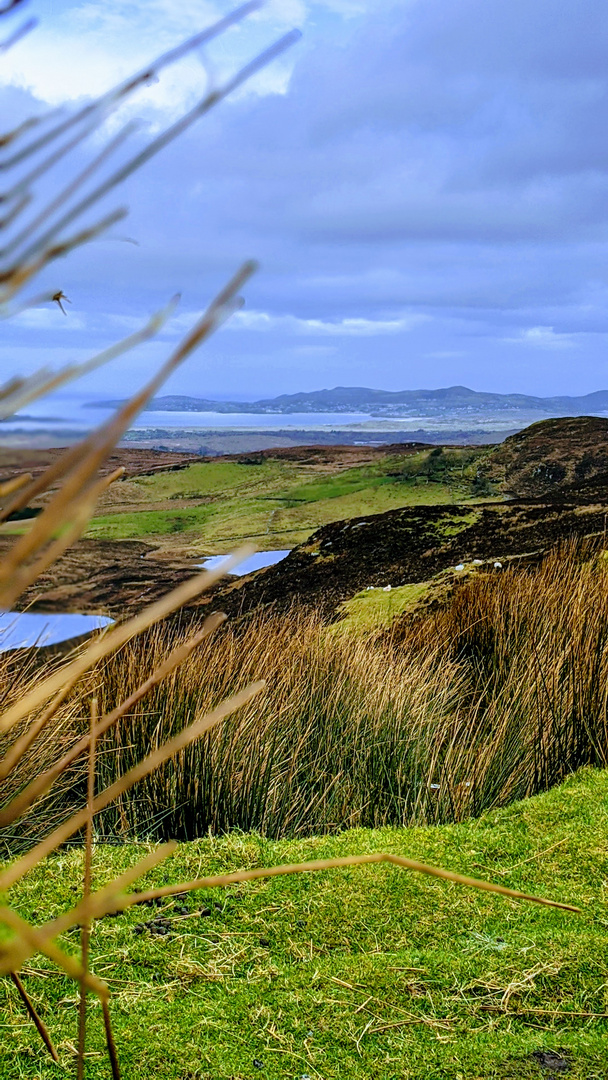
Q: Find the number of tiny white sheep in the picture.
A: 5